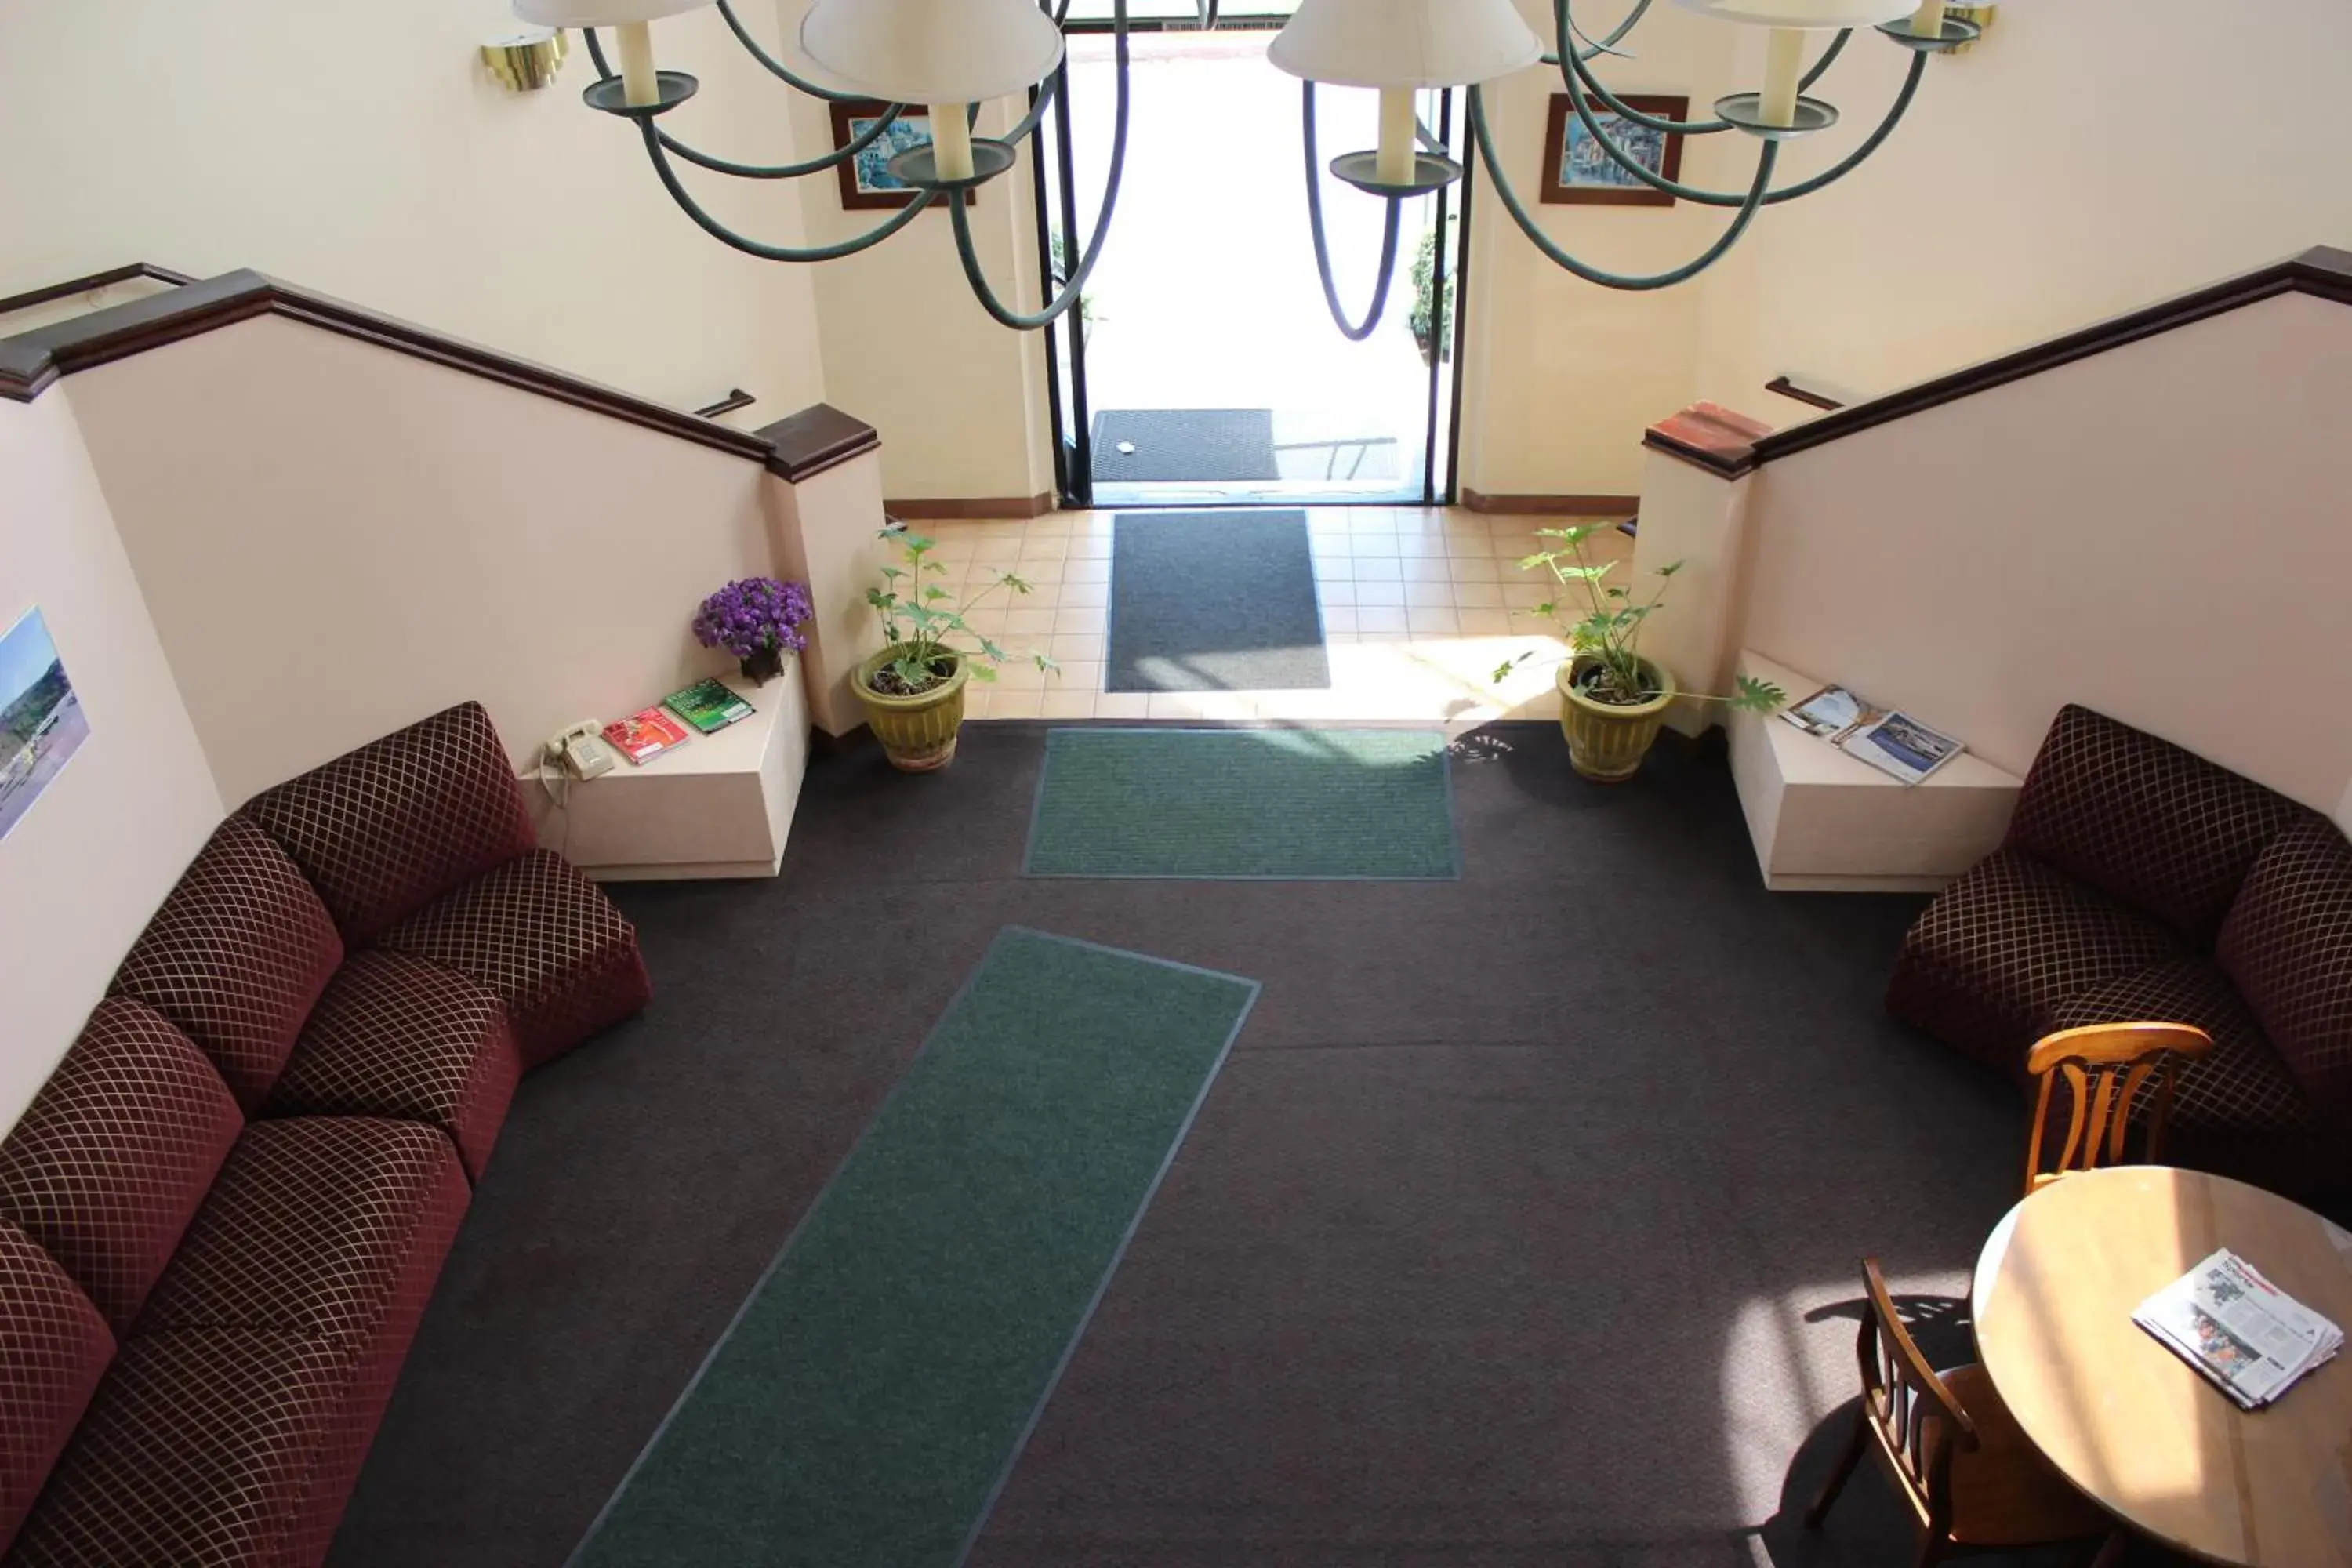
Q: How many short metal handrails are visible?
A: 2